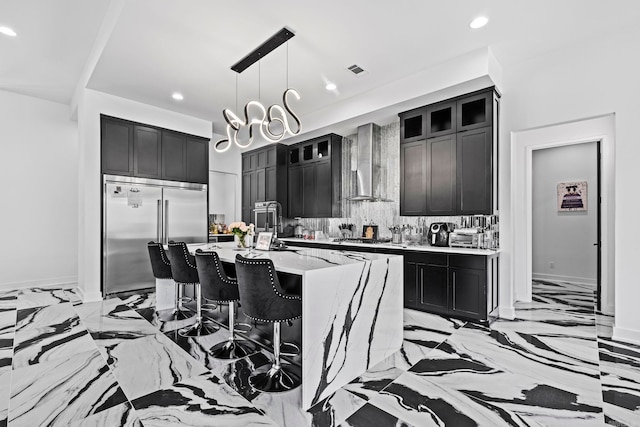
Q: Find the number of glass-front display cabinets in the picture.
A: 6